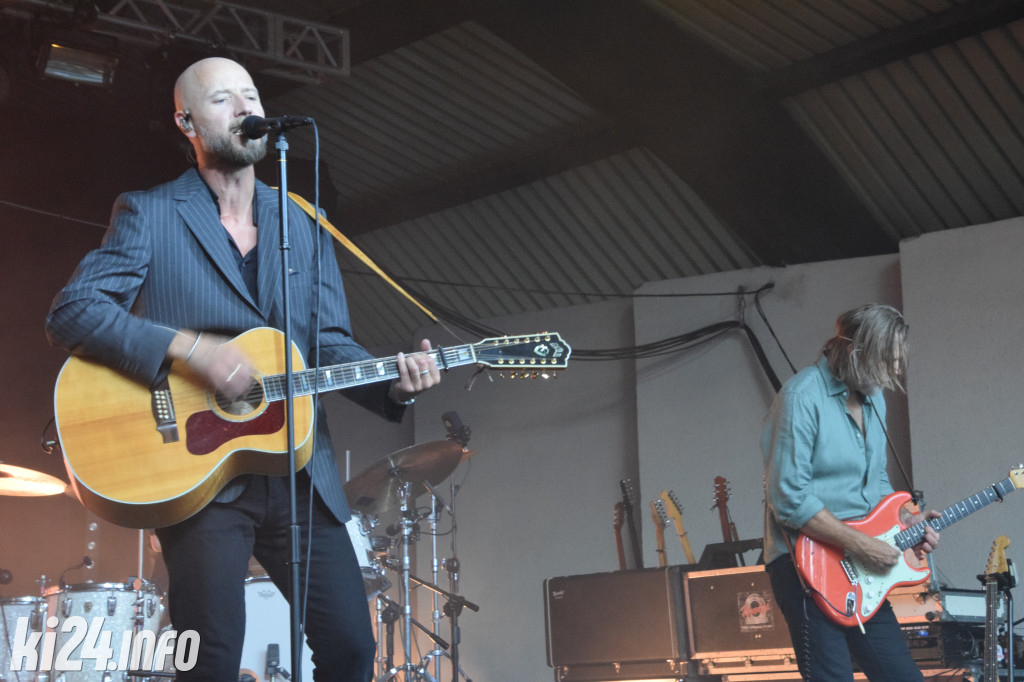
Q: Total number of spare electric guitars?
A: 6